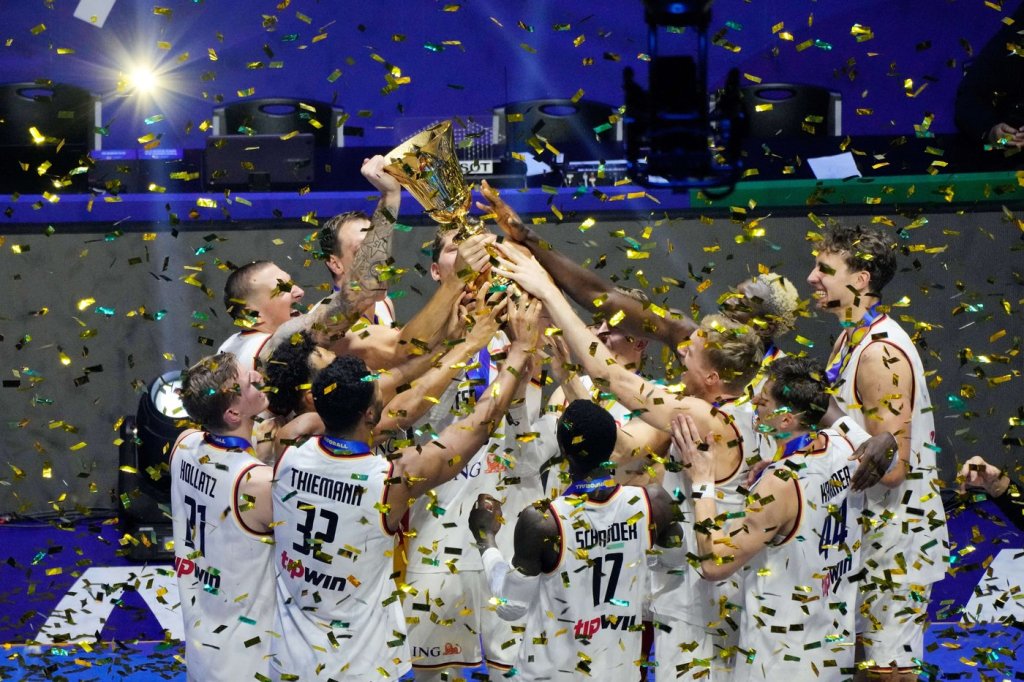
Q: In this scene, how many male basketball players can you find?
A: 12